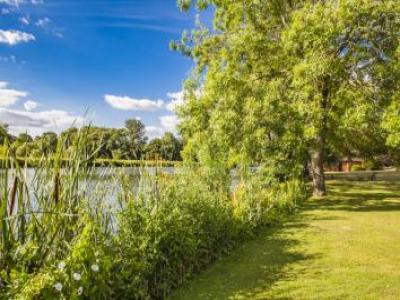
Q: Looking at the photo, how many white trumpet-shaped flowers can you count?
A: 5